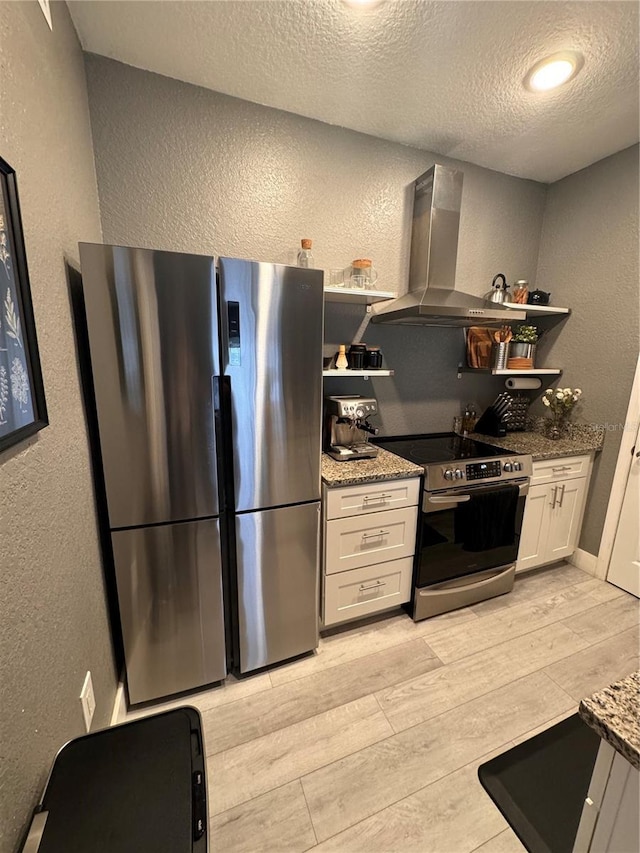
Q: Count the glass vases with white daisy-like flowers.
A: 1